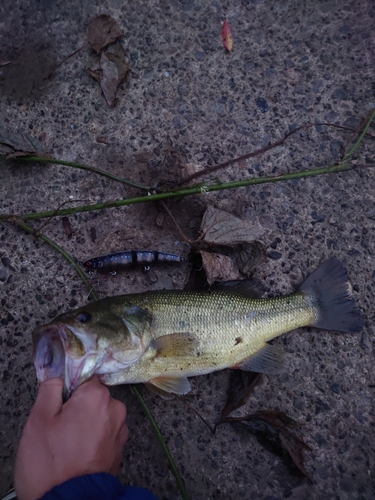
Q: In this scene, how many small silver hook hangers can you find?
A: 3